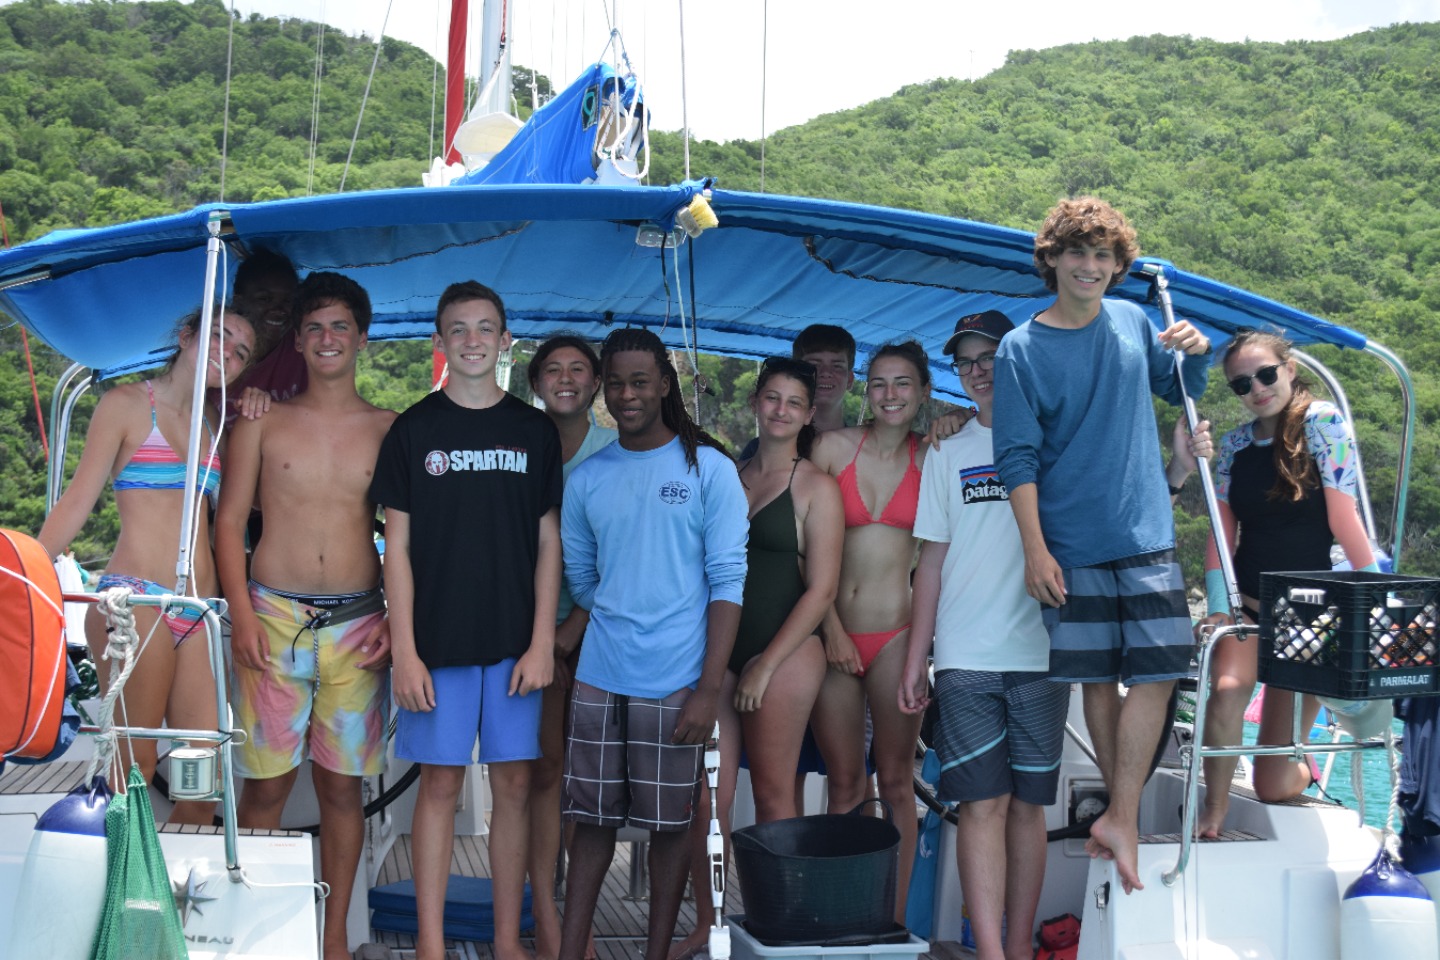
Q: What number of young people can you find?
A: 12